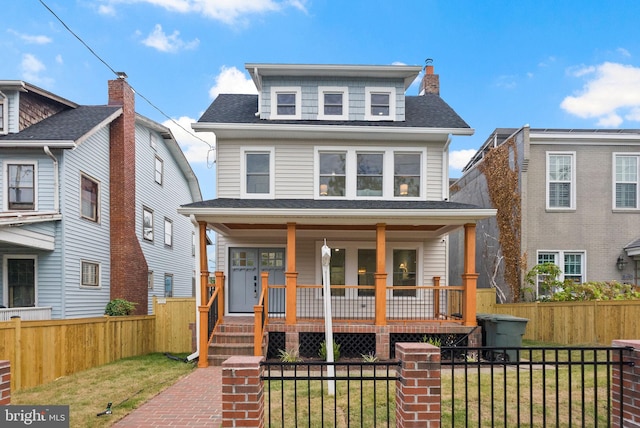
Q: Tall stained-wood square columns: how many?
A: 4